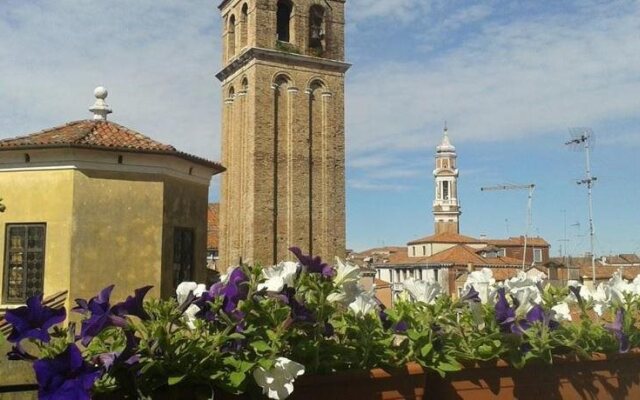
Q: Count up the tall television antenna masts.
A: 2